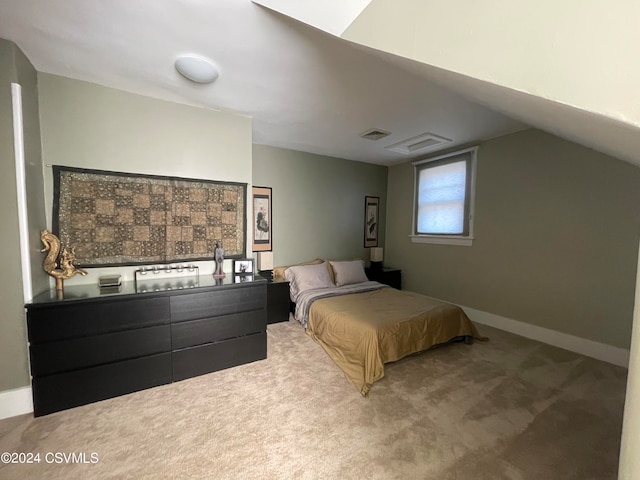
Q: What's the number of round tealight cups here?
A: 5